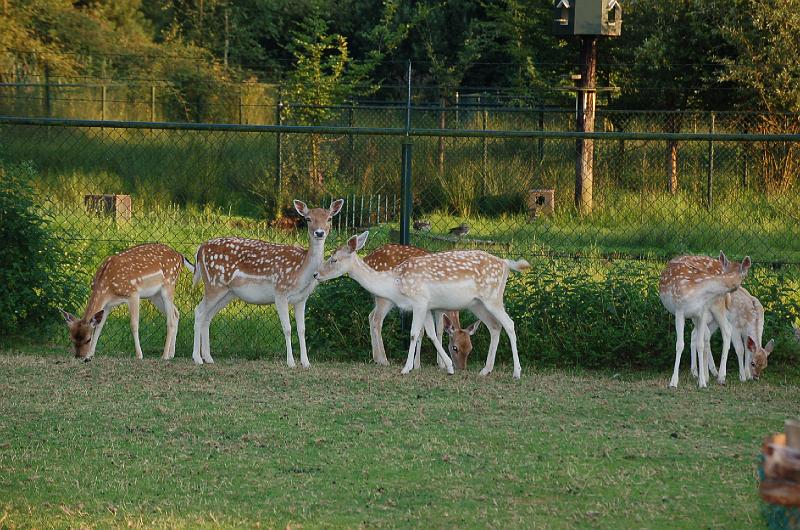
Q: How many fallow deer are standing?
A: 6